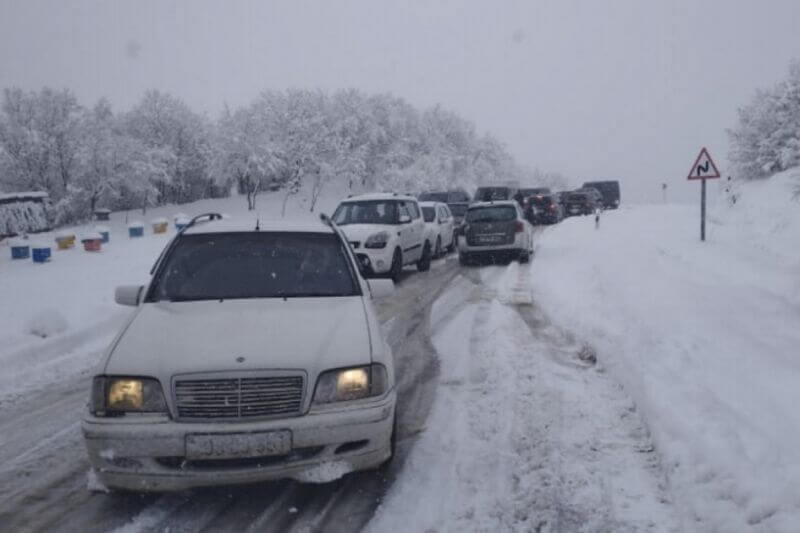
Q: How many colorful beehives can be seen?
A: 8